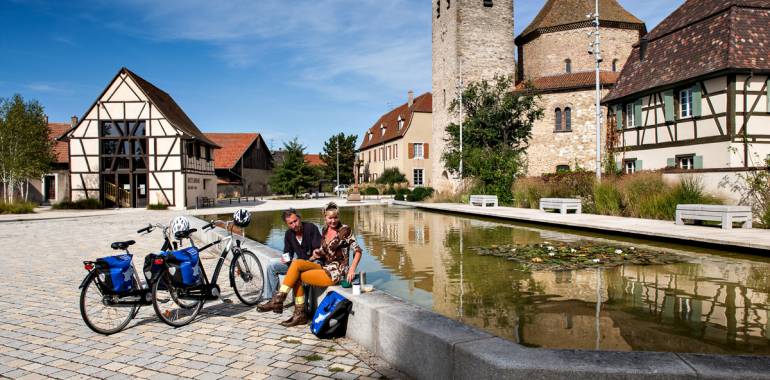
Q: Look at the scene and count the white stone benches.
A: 3